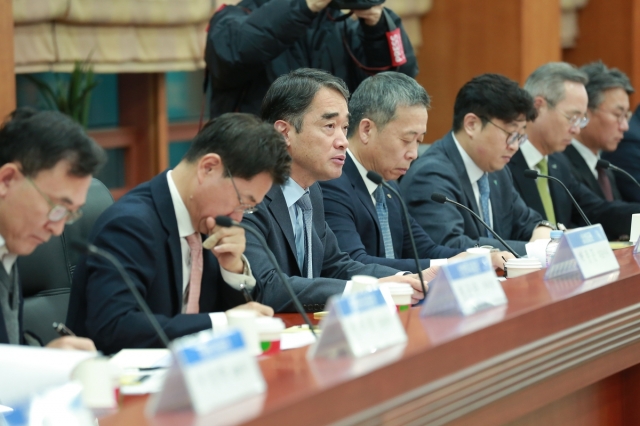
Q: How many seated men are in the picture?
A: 7